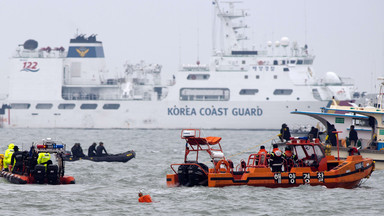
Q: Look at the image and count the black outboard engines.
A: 4